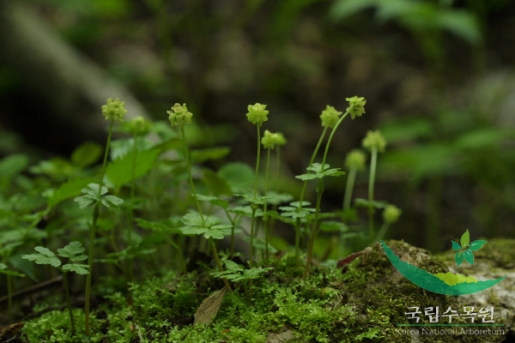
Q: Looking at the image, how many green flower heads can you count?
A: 11